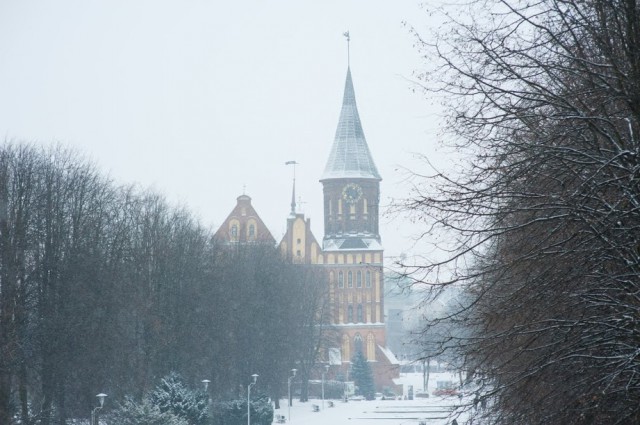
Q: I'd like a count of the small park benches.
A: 3